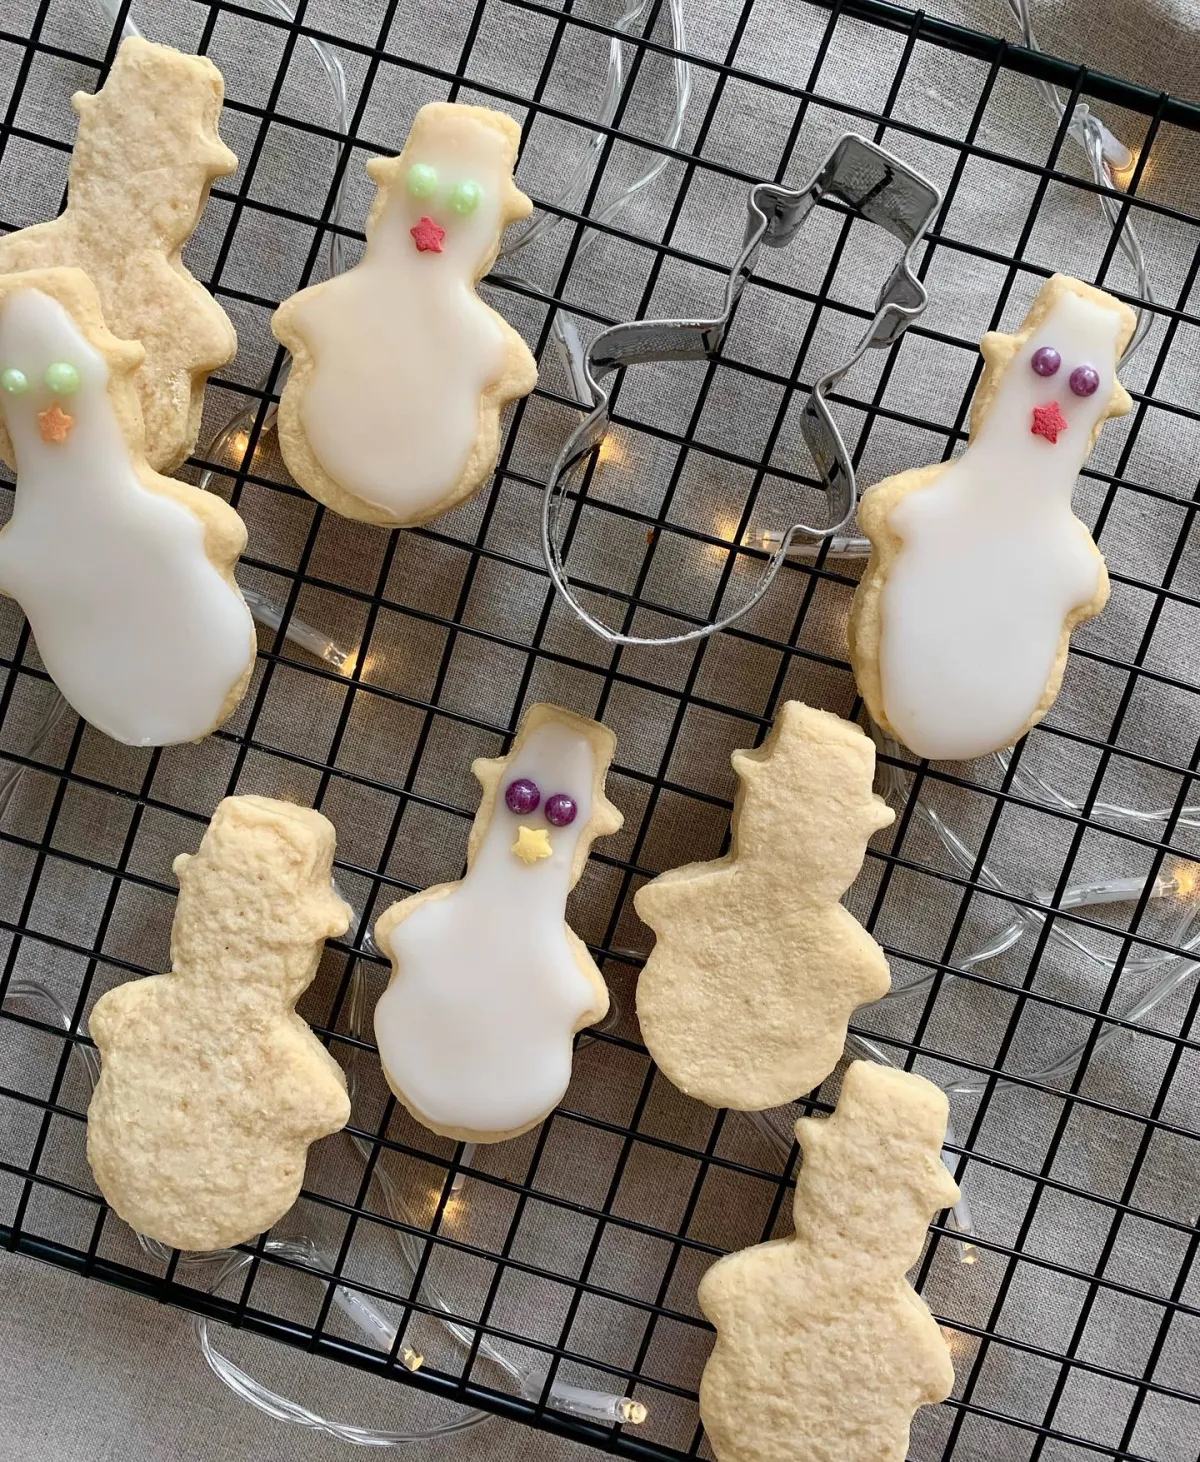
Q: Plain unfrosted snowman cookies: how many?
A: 4